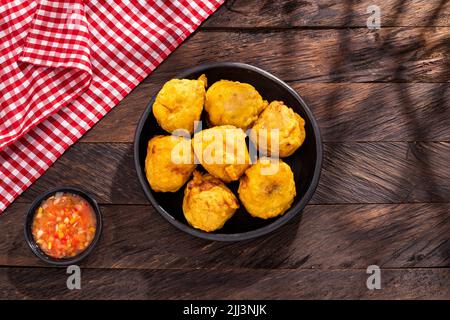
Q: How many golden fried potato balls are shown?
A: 7